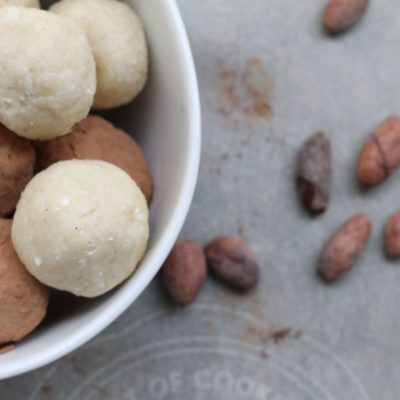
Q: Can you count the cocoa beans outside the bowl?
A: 7